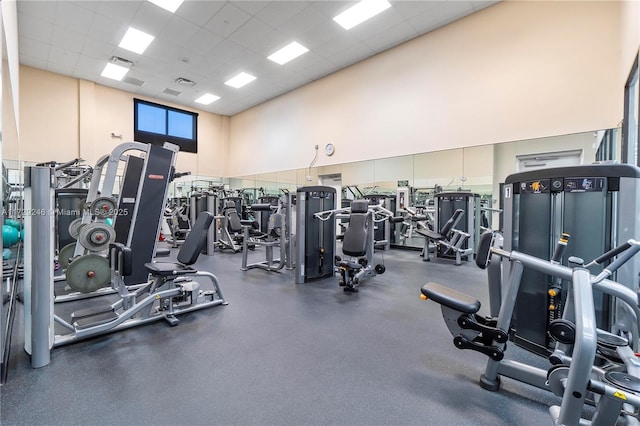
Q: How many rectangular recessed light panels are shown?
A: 7